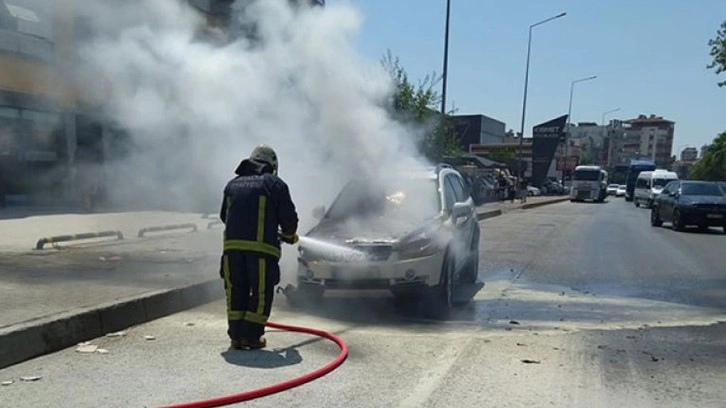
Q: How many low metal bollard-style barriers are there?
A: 3